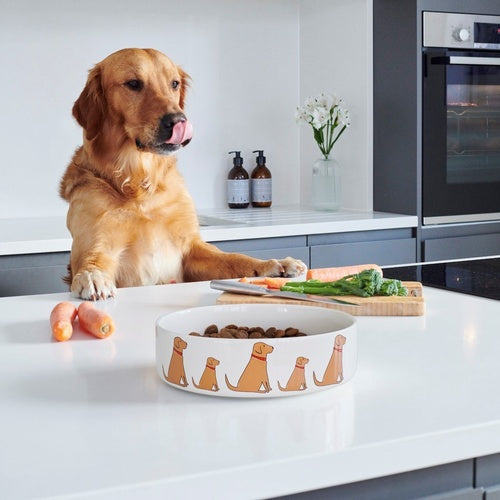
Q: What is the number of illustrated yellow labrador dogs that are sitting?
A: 5